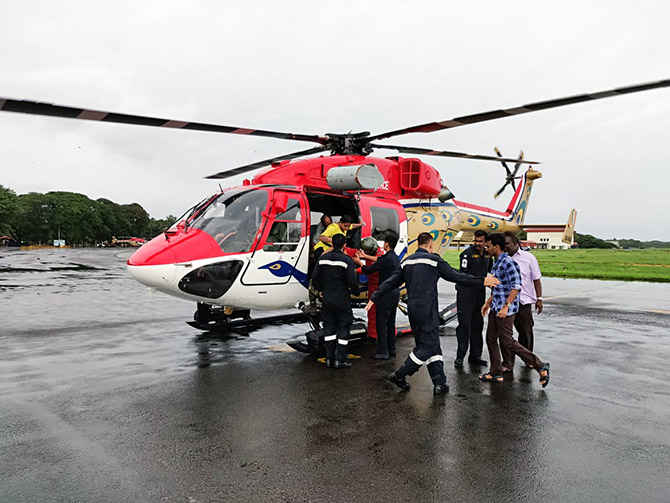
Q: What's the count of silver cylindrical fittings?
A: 1